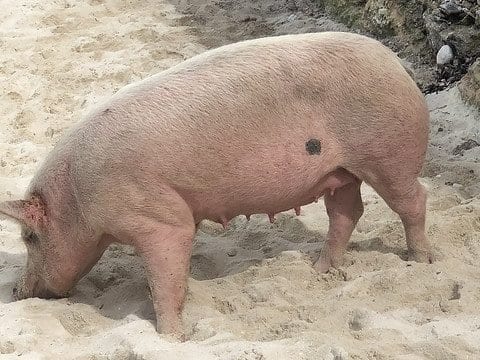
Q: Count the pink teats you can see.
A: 6